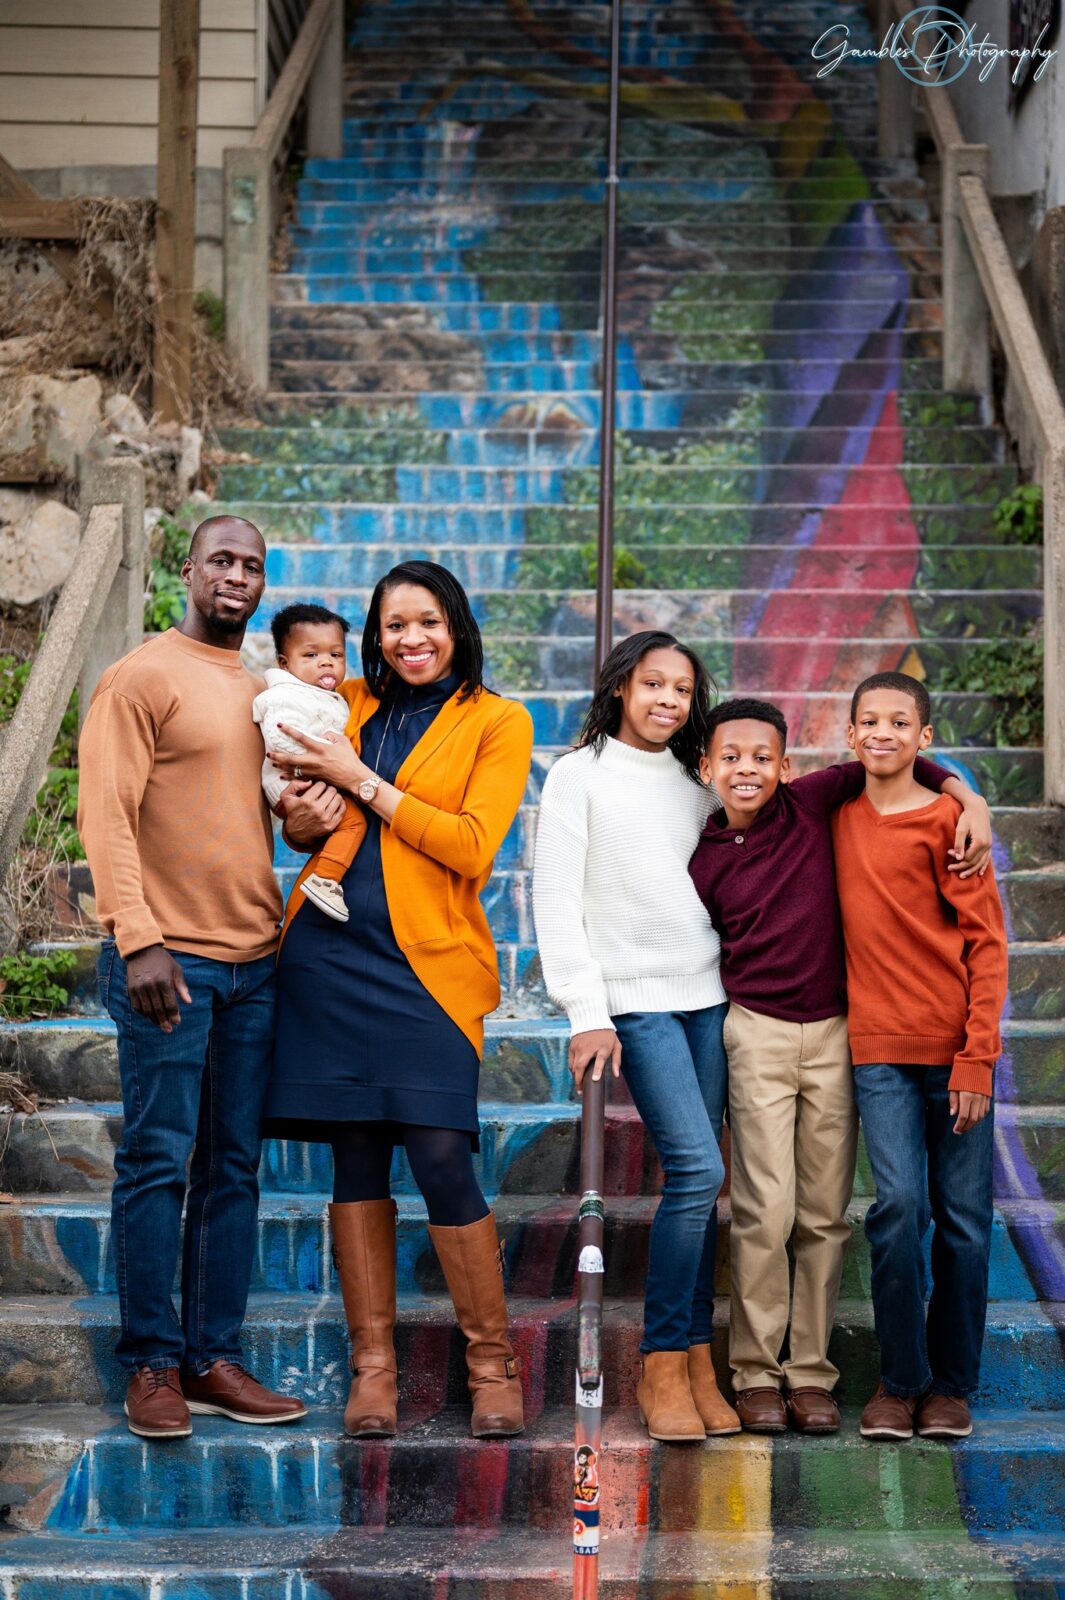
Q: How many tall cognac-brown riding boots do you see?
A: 2